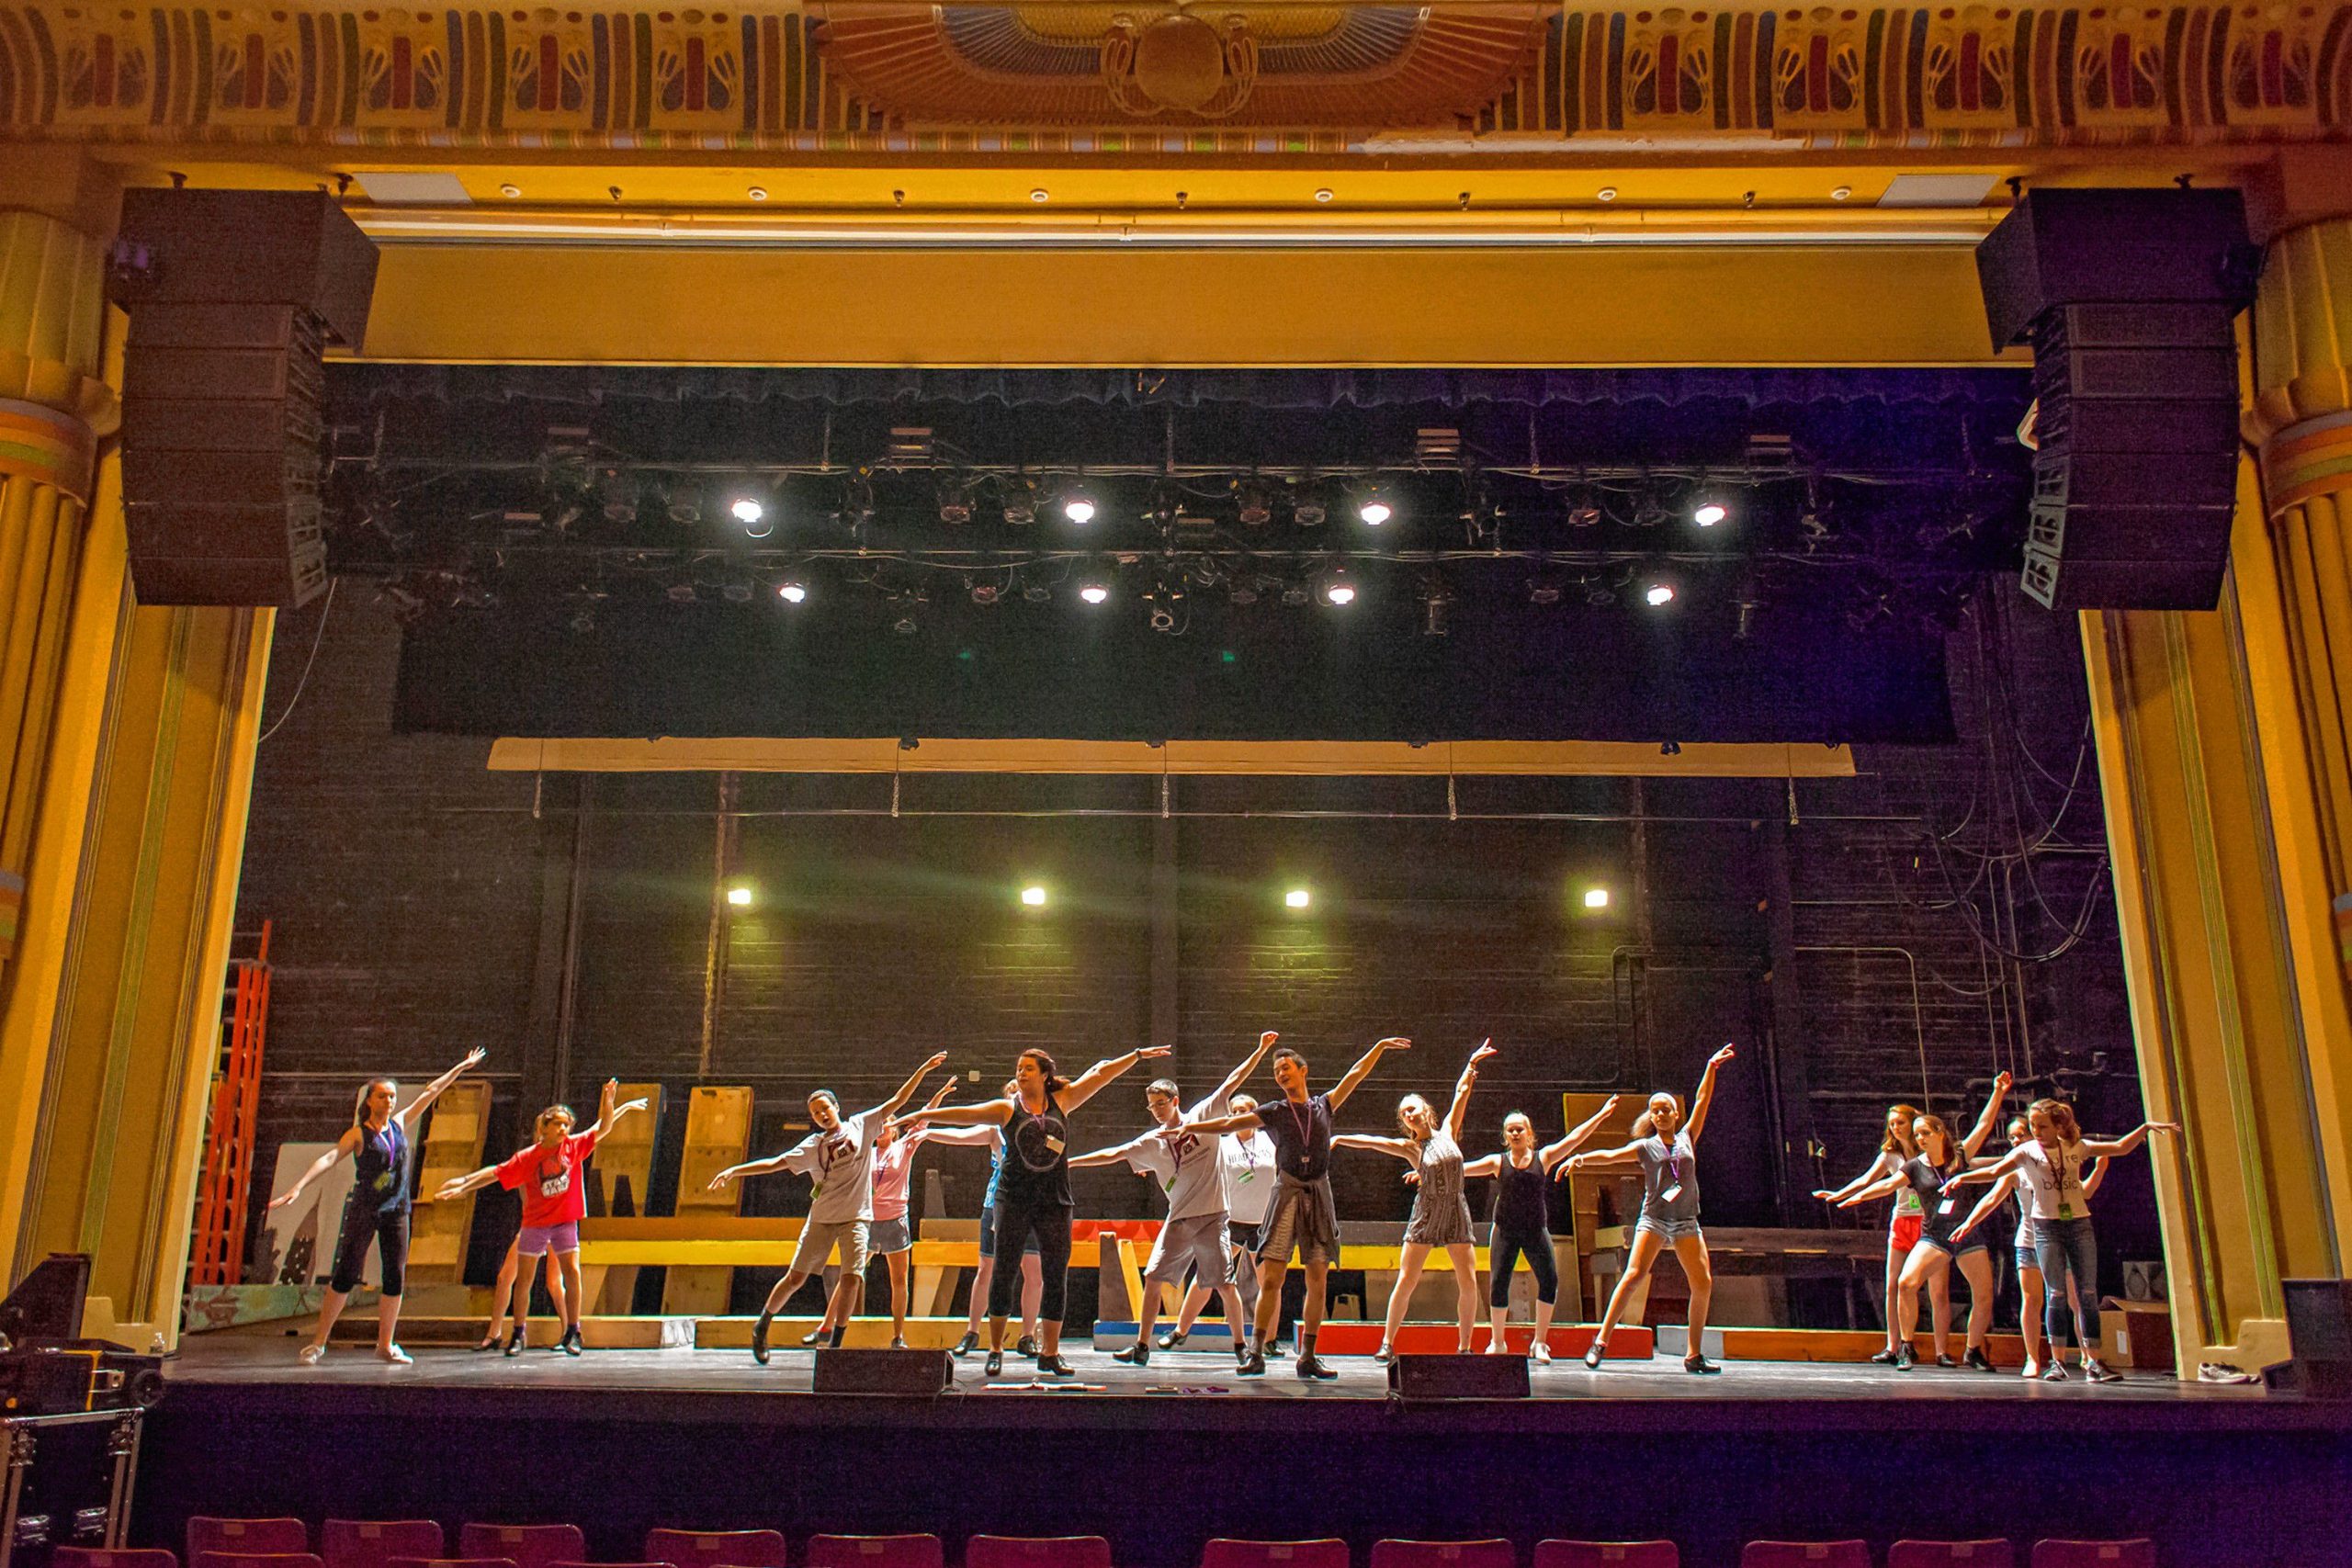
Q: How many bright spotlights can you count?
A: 12